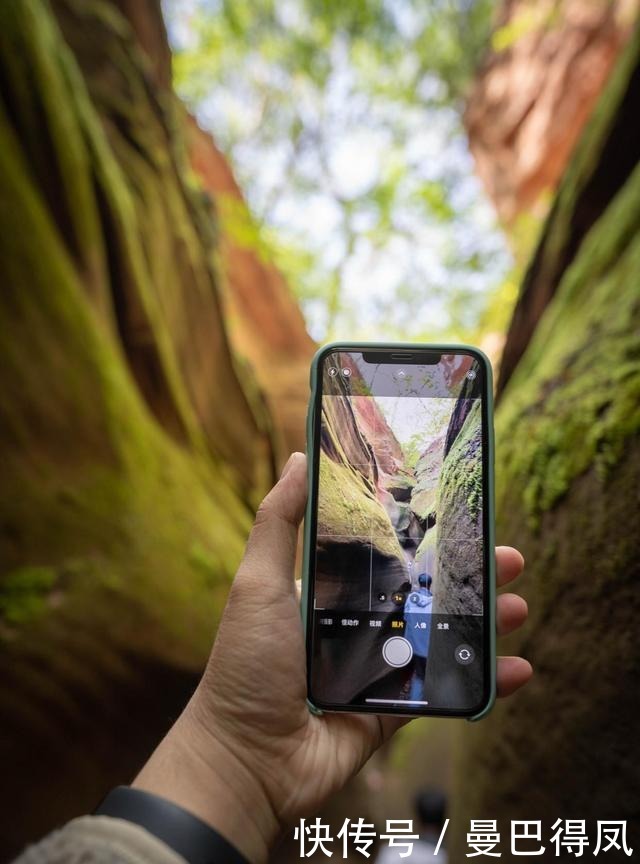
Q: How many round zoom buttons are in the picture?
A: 3